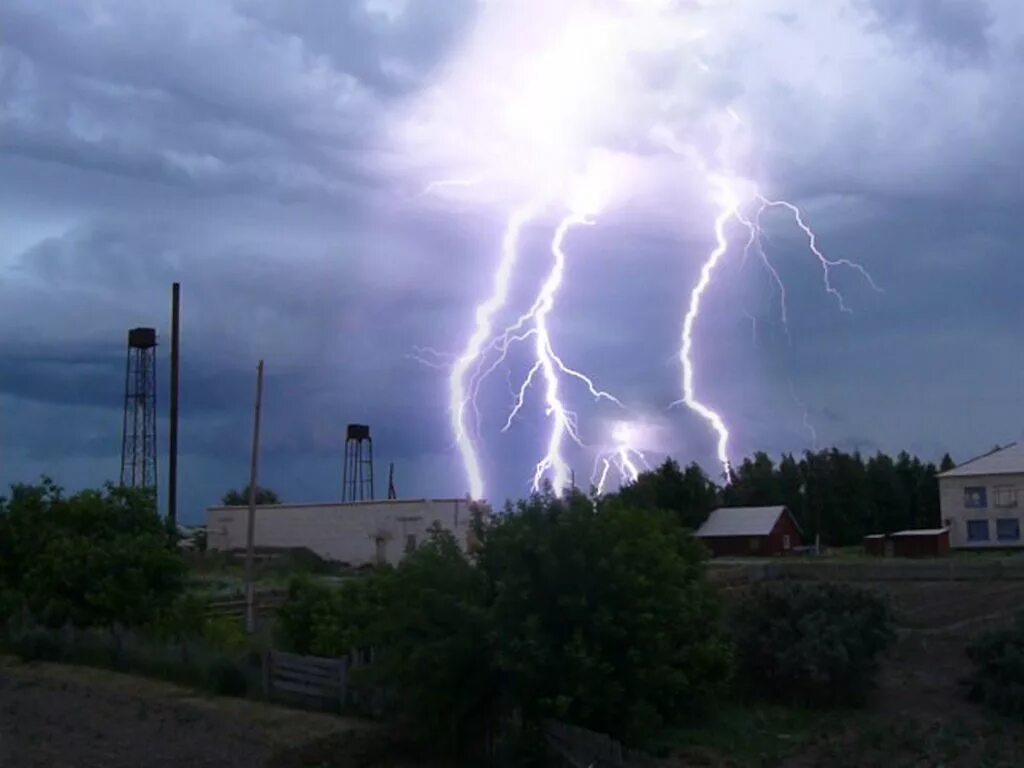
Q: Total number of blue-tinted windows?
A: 3